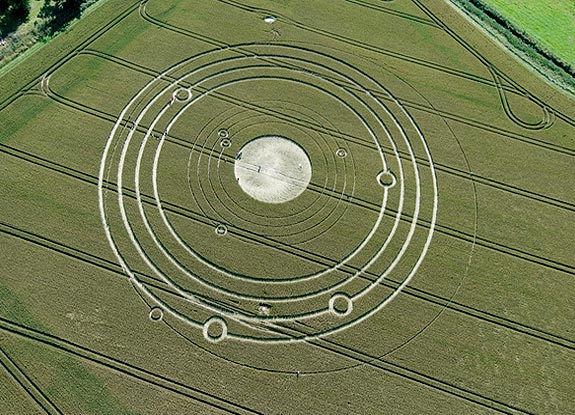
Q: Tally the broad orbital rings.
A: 4